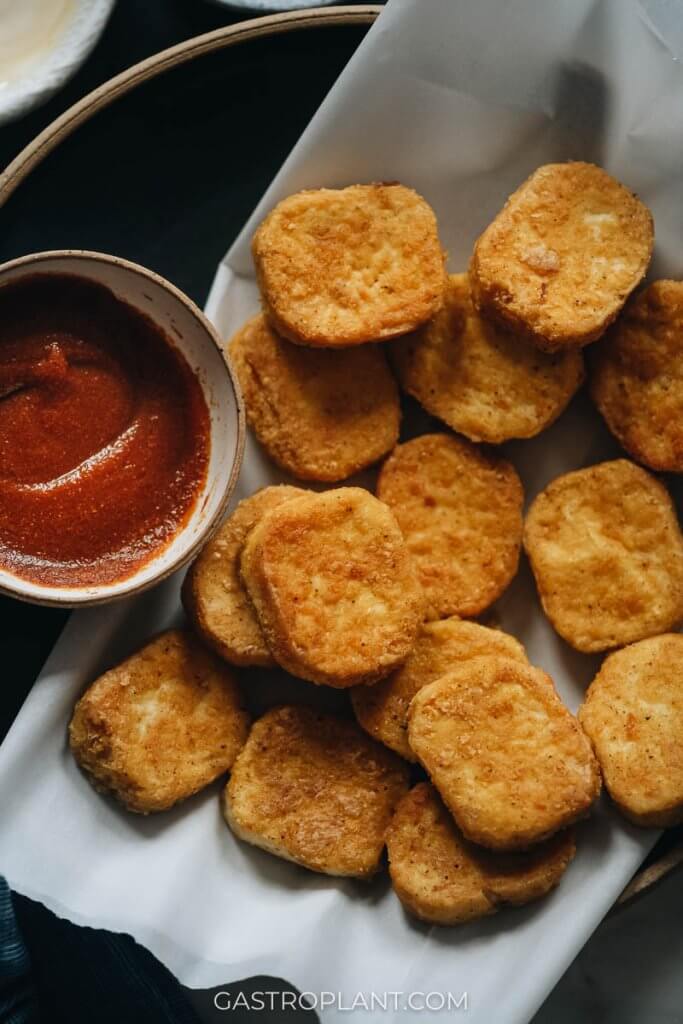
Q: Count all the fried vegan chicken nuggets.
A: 15